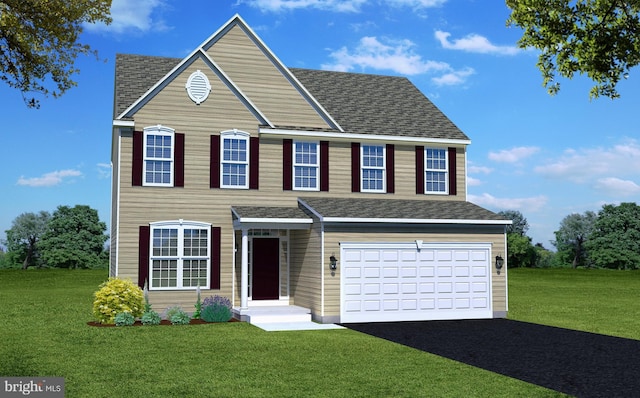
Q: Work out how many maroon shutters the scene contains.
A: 12